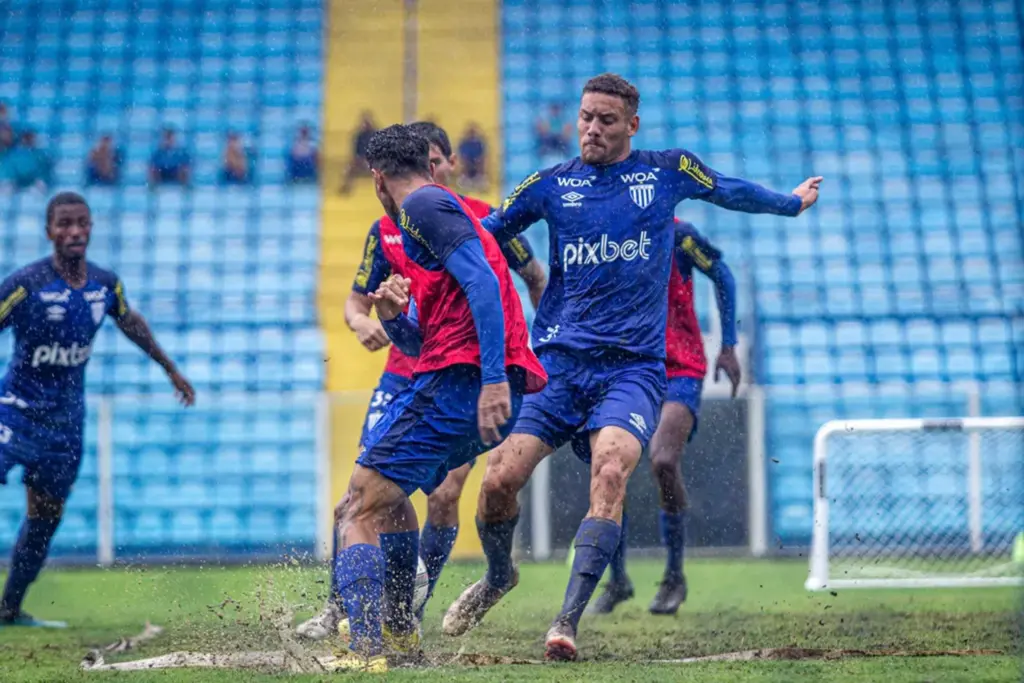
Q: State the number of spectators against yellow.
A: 2